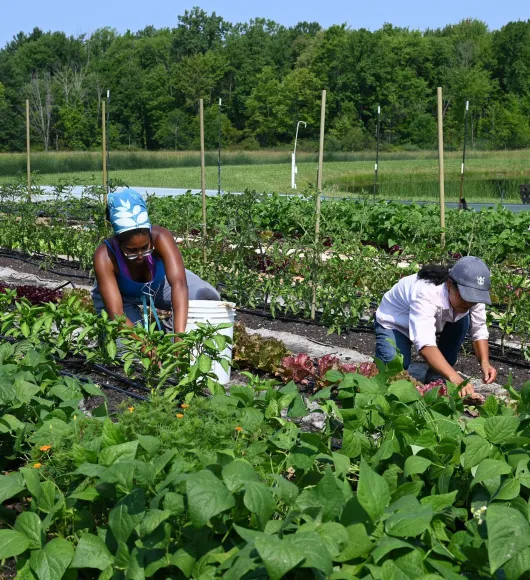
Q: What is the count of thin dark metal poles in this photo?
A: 4